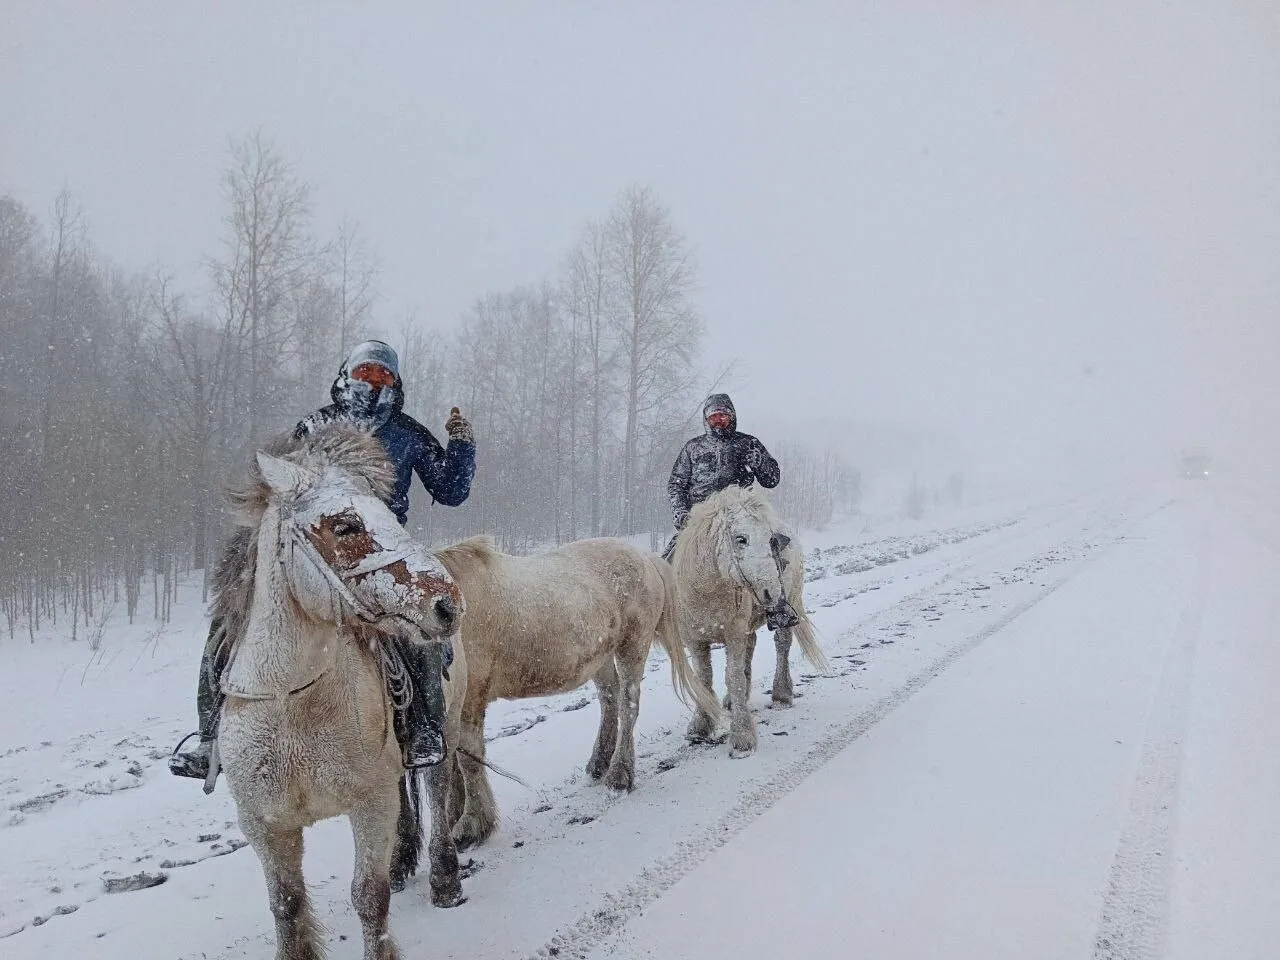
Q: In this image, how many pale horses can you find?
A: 3